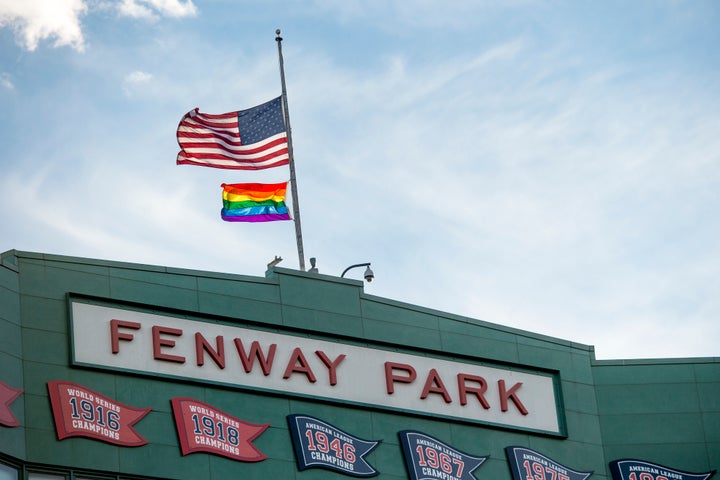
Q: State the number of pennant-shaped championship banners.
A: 7